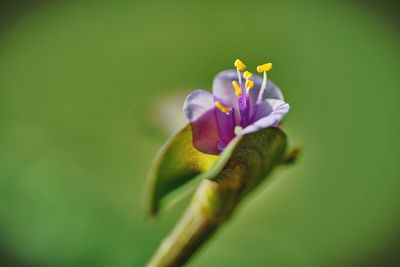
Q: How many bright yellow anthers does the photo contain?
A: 6